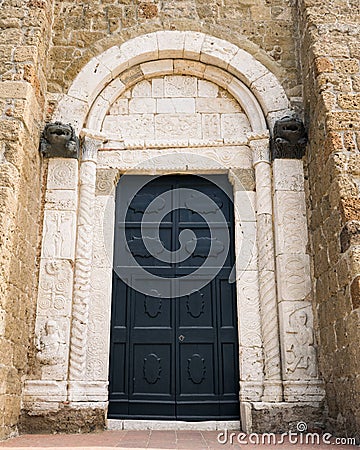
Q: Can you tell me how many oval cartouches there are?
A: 8